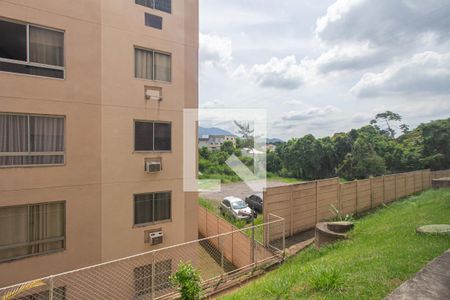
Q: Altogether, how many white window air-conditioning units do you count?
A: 3